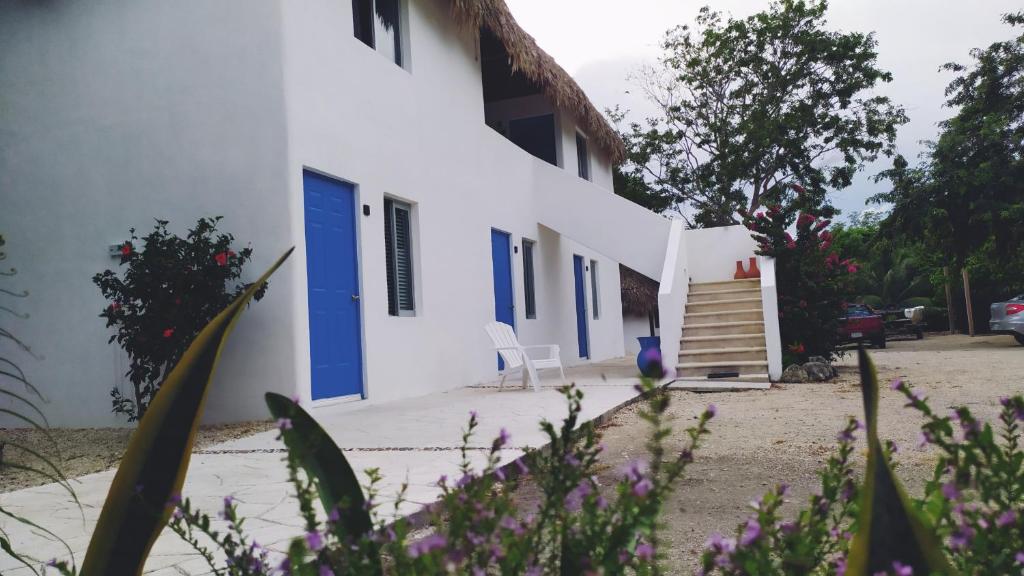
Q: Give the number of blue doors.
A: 3